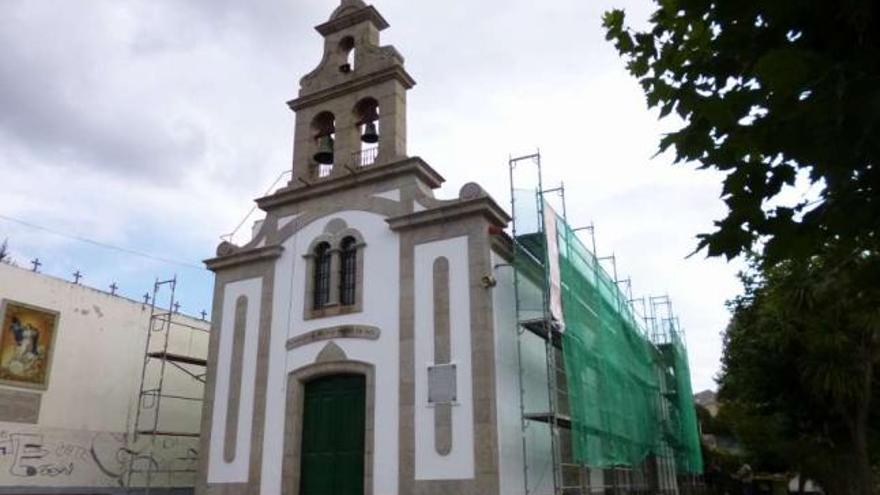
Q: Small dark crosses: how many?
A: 6